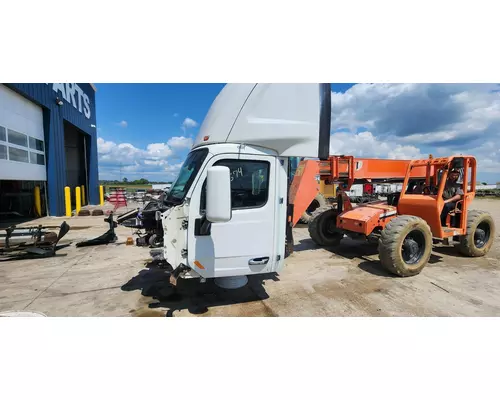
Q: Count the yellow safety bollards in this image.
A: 5